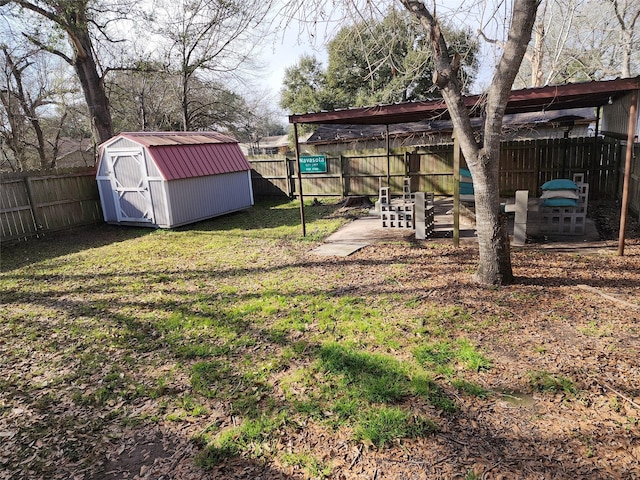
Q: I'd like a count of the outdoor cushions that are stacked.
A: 3